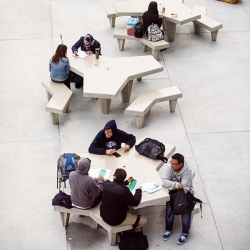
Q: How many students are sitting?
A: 7